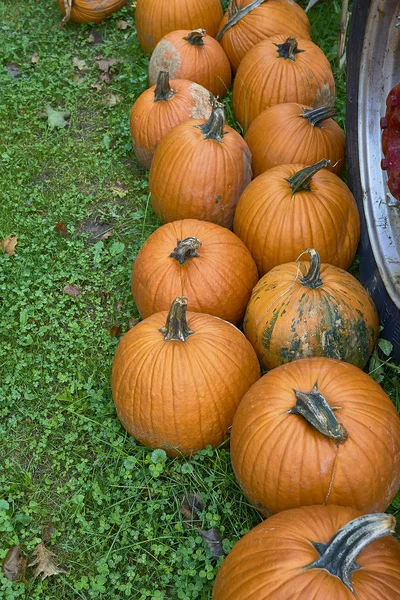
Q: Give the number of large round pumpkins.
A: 14